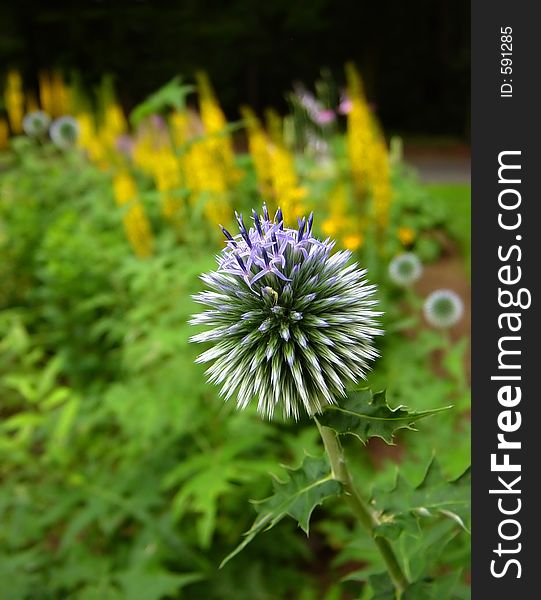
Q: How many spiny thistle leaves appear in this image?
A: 3